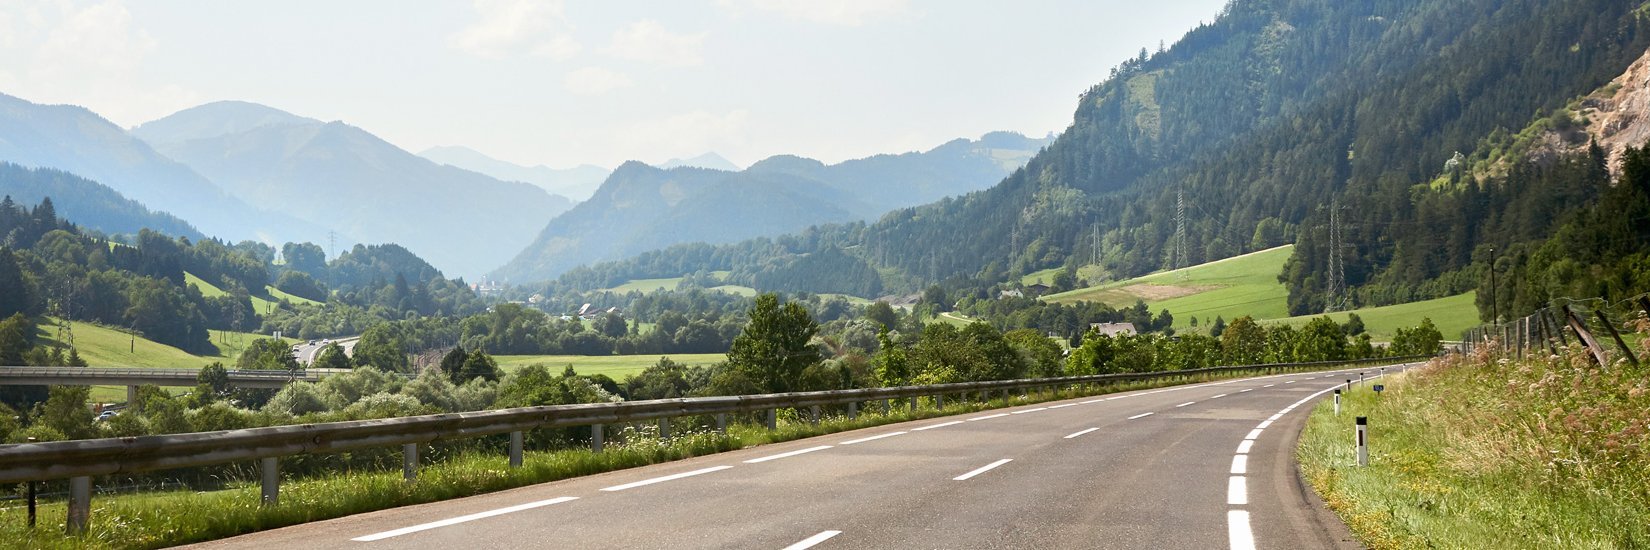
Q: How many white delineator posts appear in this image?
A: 6